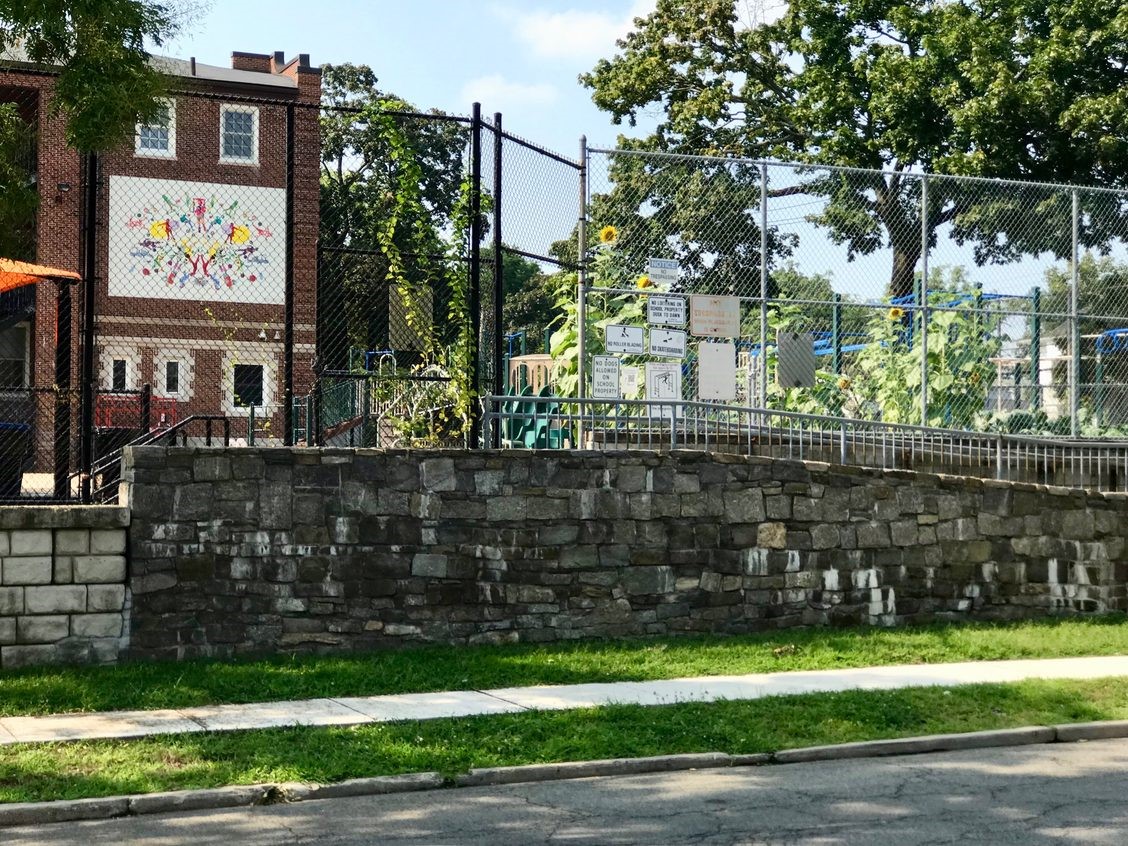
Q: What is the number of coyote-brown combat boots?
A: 0